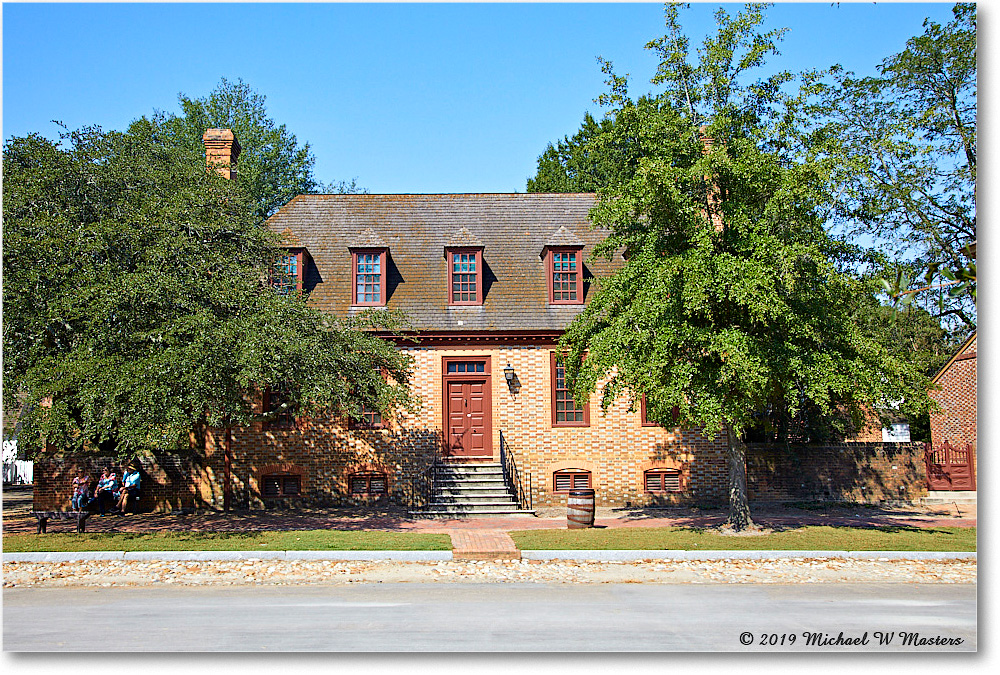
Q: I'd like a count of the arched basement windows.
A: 4